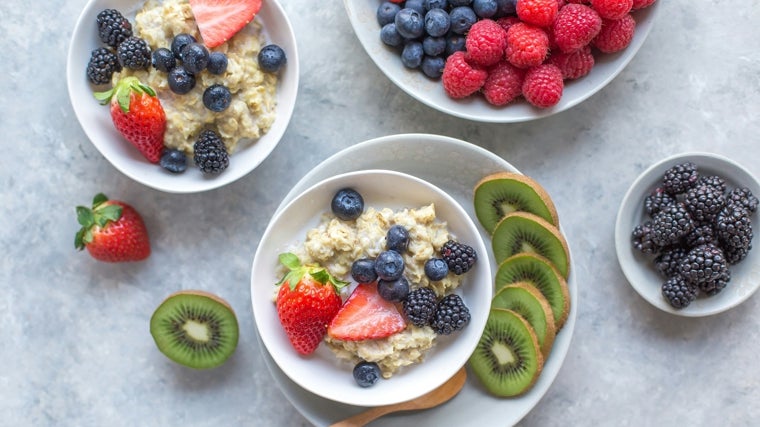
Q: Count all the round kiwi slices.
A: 6